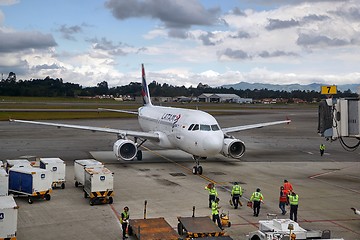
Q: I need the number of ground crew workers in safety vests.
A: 9